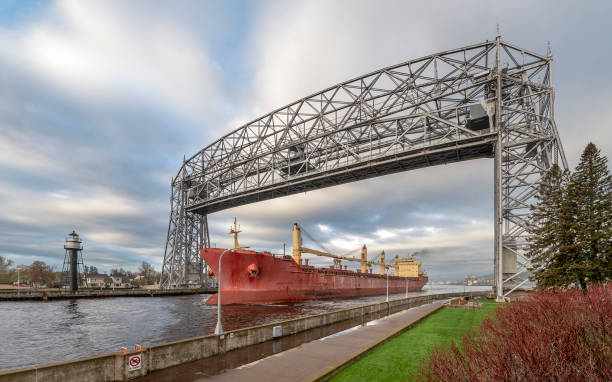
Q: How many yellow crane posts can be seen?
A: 4